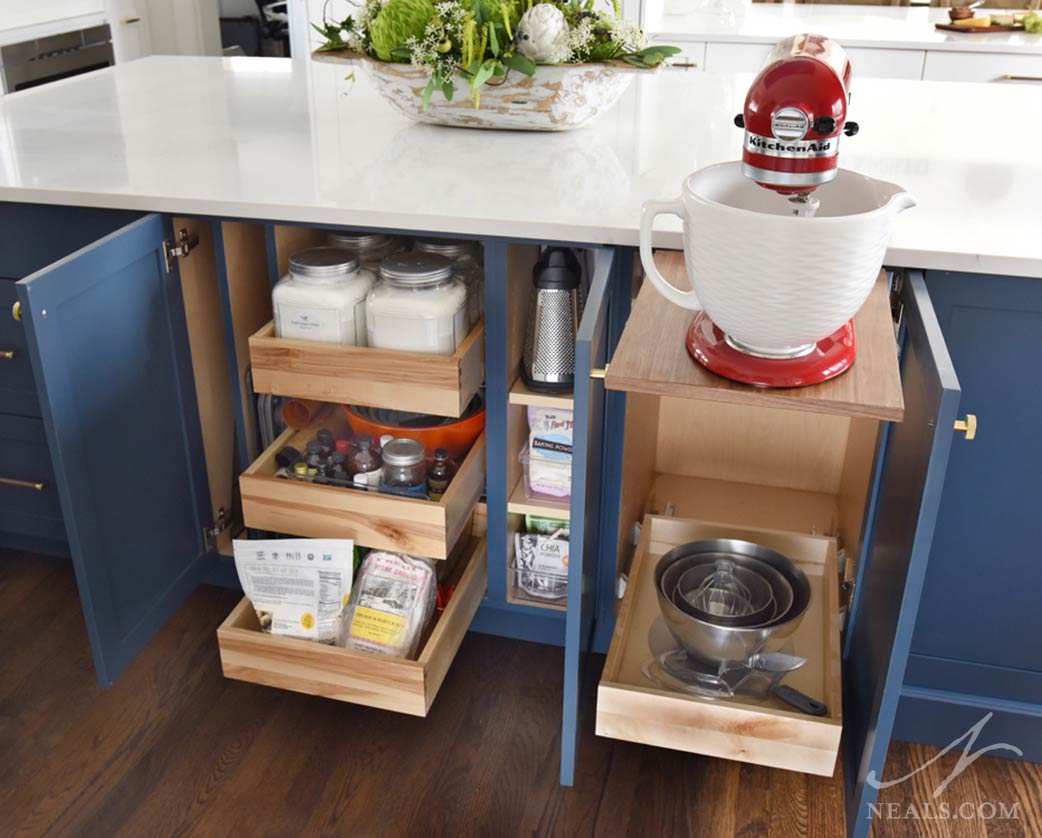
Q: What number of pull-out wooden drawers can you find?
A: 4